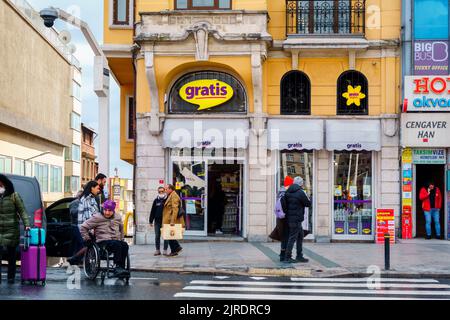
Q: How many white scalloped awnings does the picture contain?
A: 3